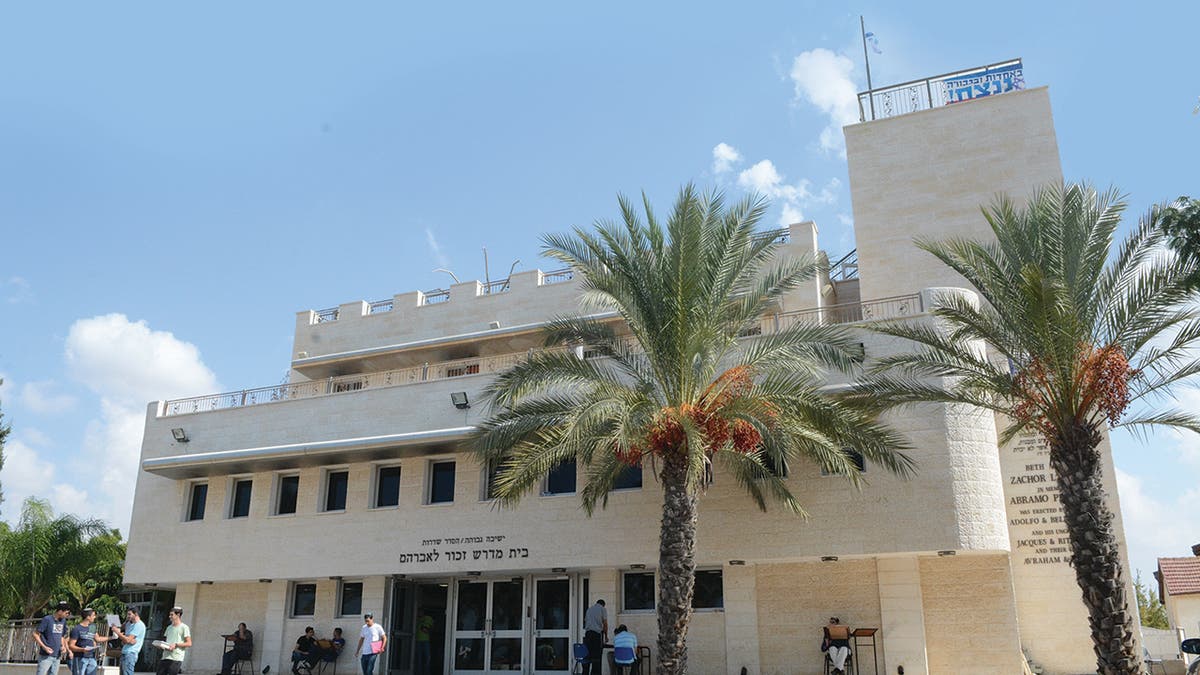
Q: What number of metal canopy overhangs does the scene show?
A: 2